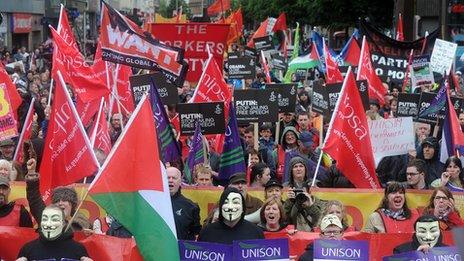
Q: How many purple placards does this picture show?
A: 5